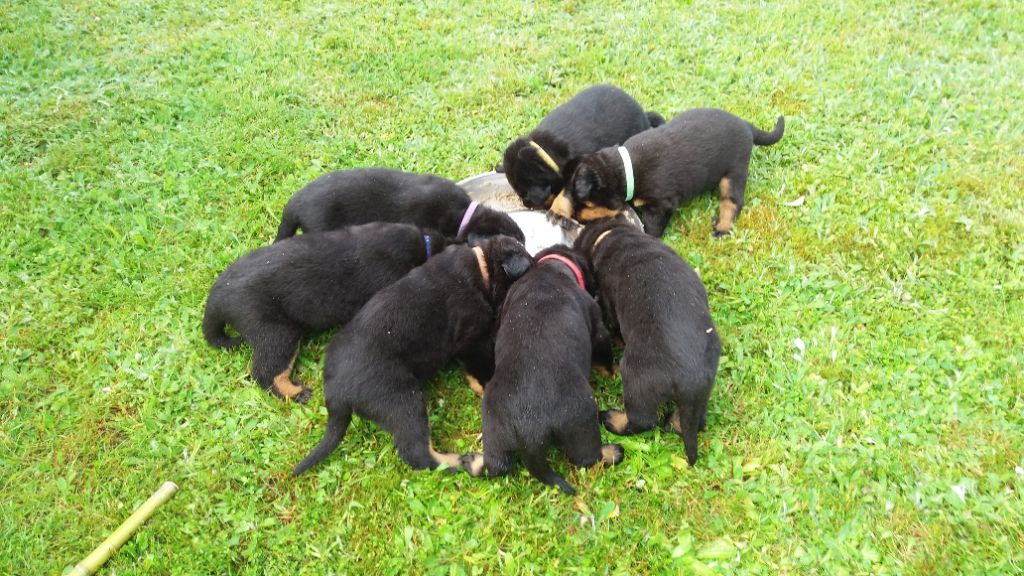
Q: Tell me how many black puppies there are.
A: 7